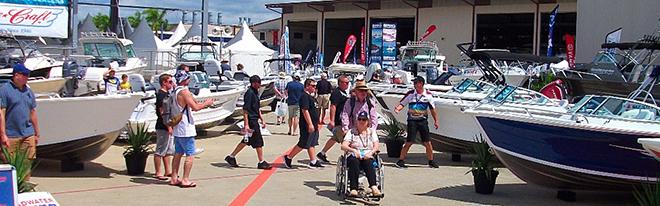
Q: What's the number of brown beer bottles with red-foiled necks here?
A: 0